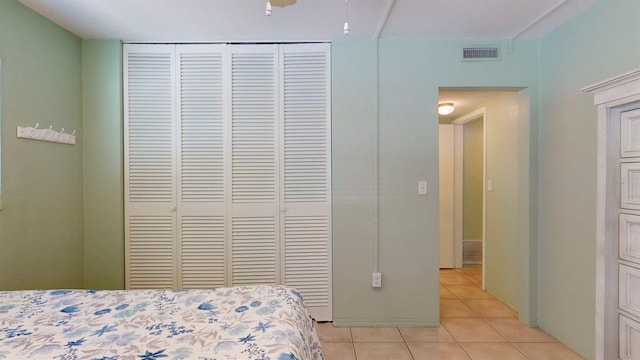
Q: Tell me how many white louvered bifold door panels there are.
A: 4